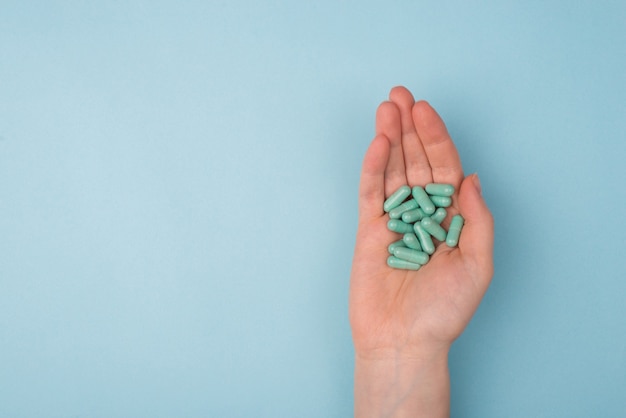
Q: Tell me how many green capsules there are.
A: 15